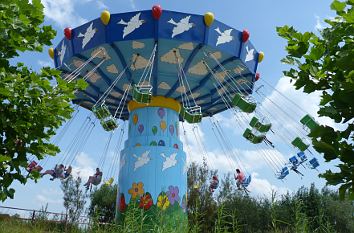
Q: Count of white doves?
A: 8